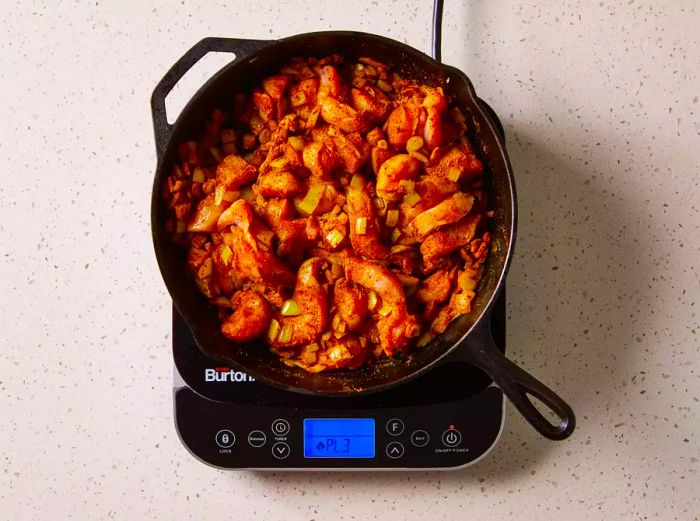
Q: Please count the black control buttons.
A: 8